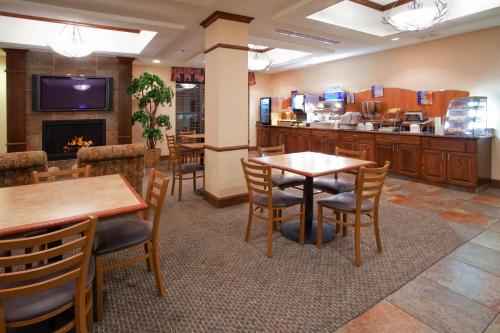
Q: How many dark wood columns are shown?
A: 2